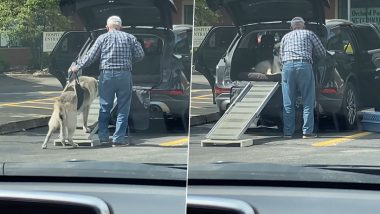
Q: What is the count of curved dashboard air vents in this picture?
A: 2